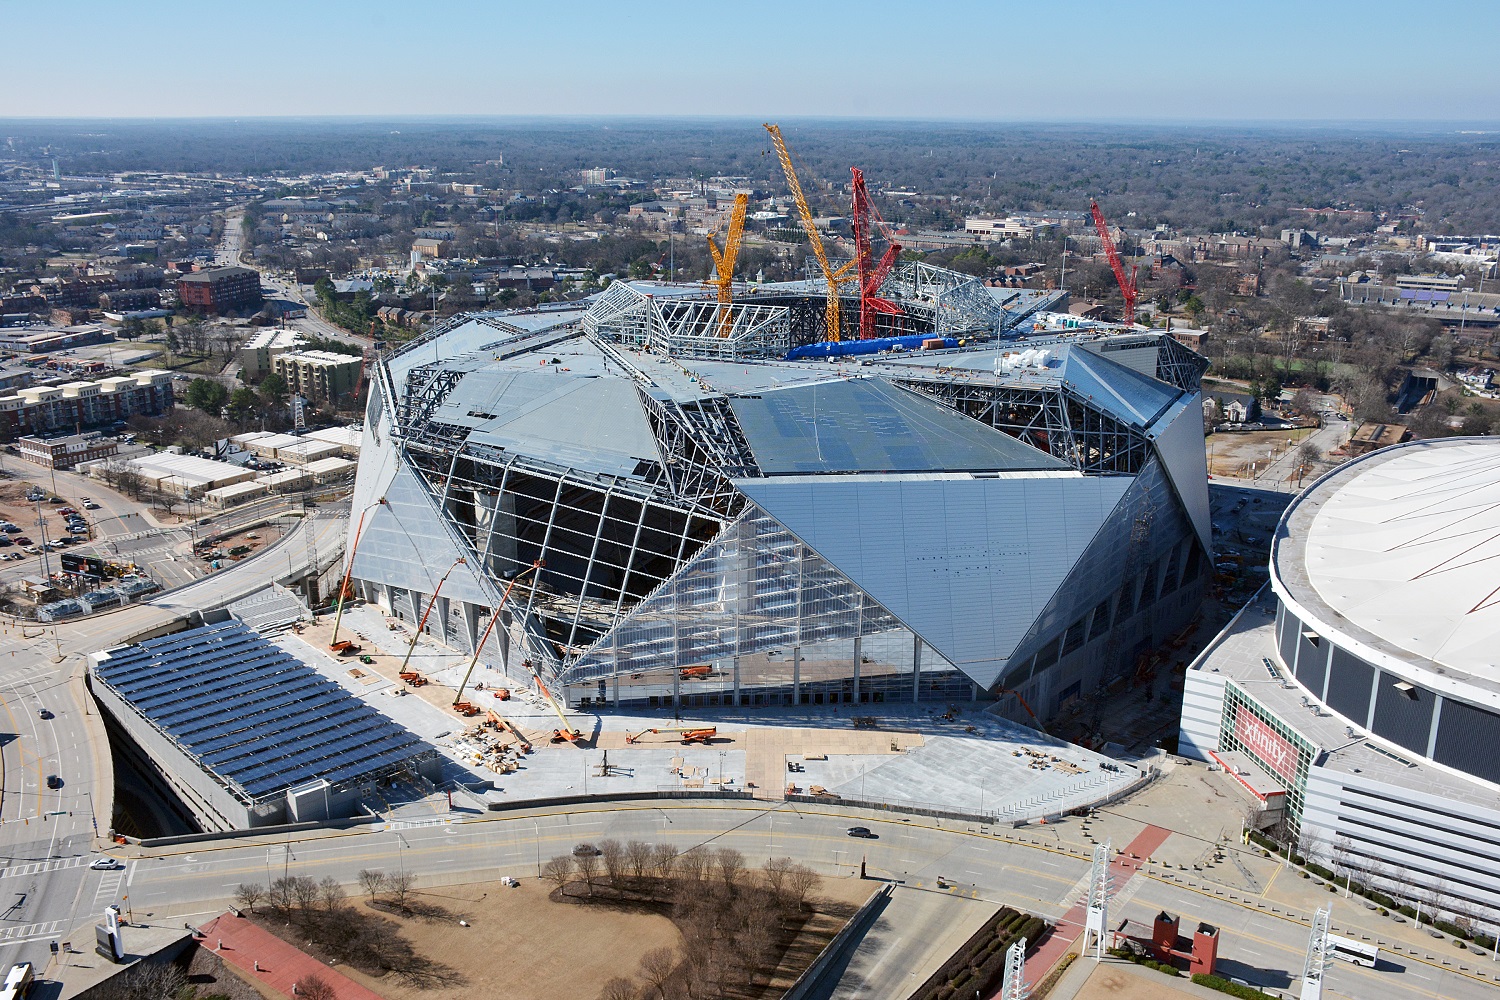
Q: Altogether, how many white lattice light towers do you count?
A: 3